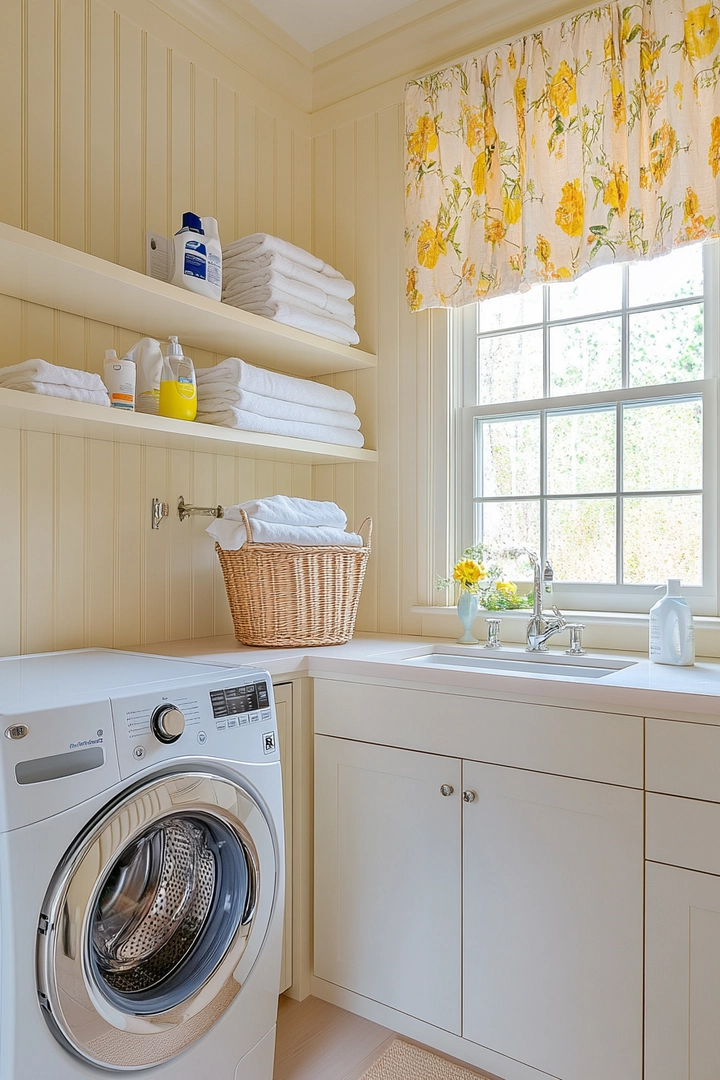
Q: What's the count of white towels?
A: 12